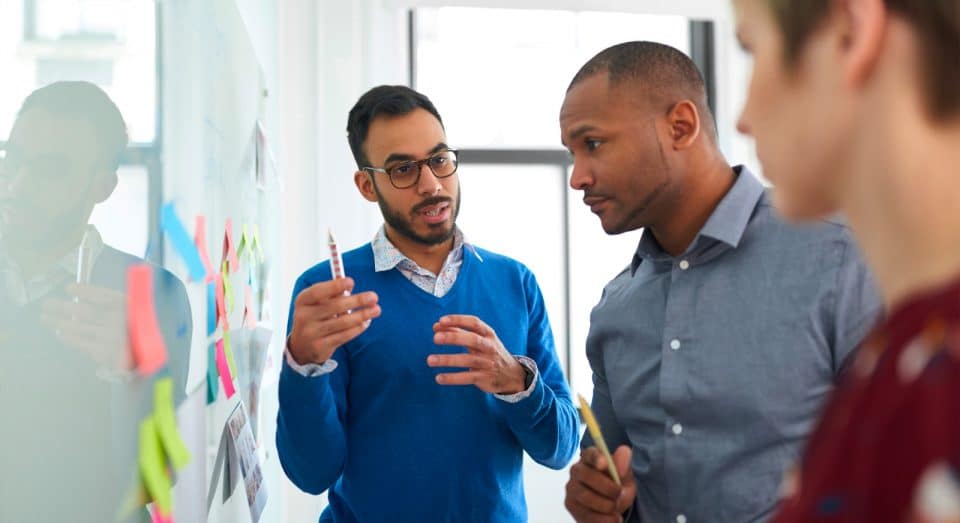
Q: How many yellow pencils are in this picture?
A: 1